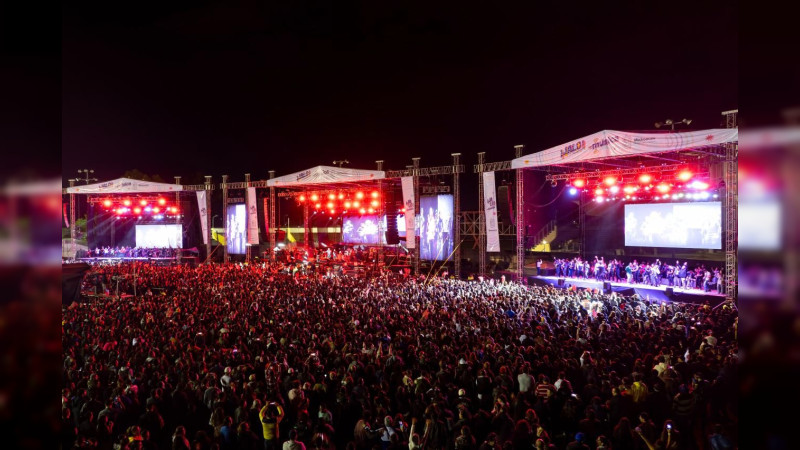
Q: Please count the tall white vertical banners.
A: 4